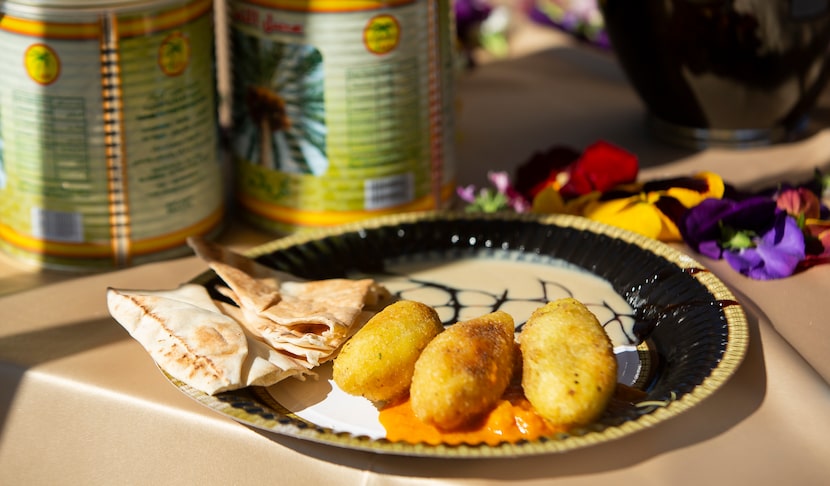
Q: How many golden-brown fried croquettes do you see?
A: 3